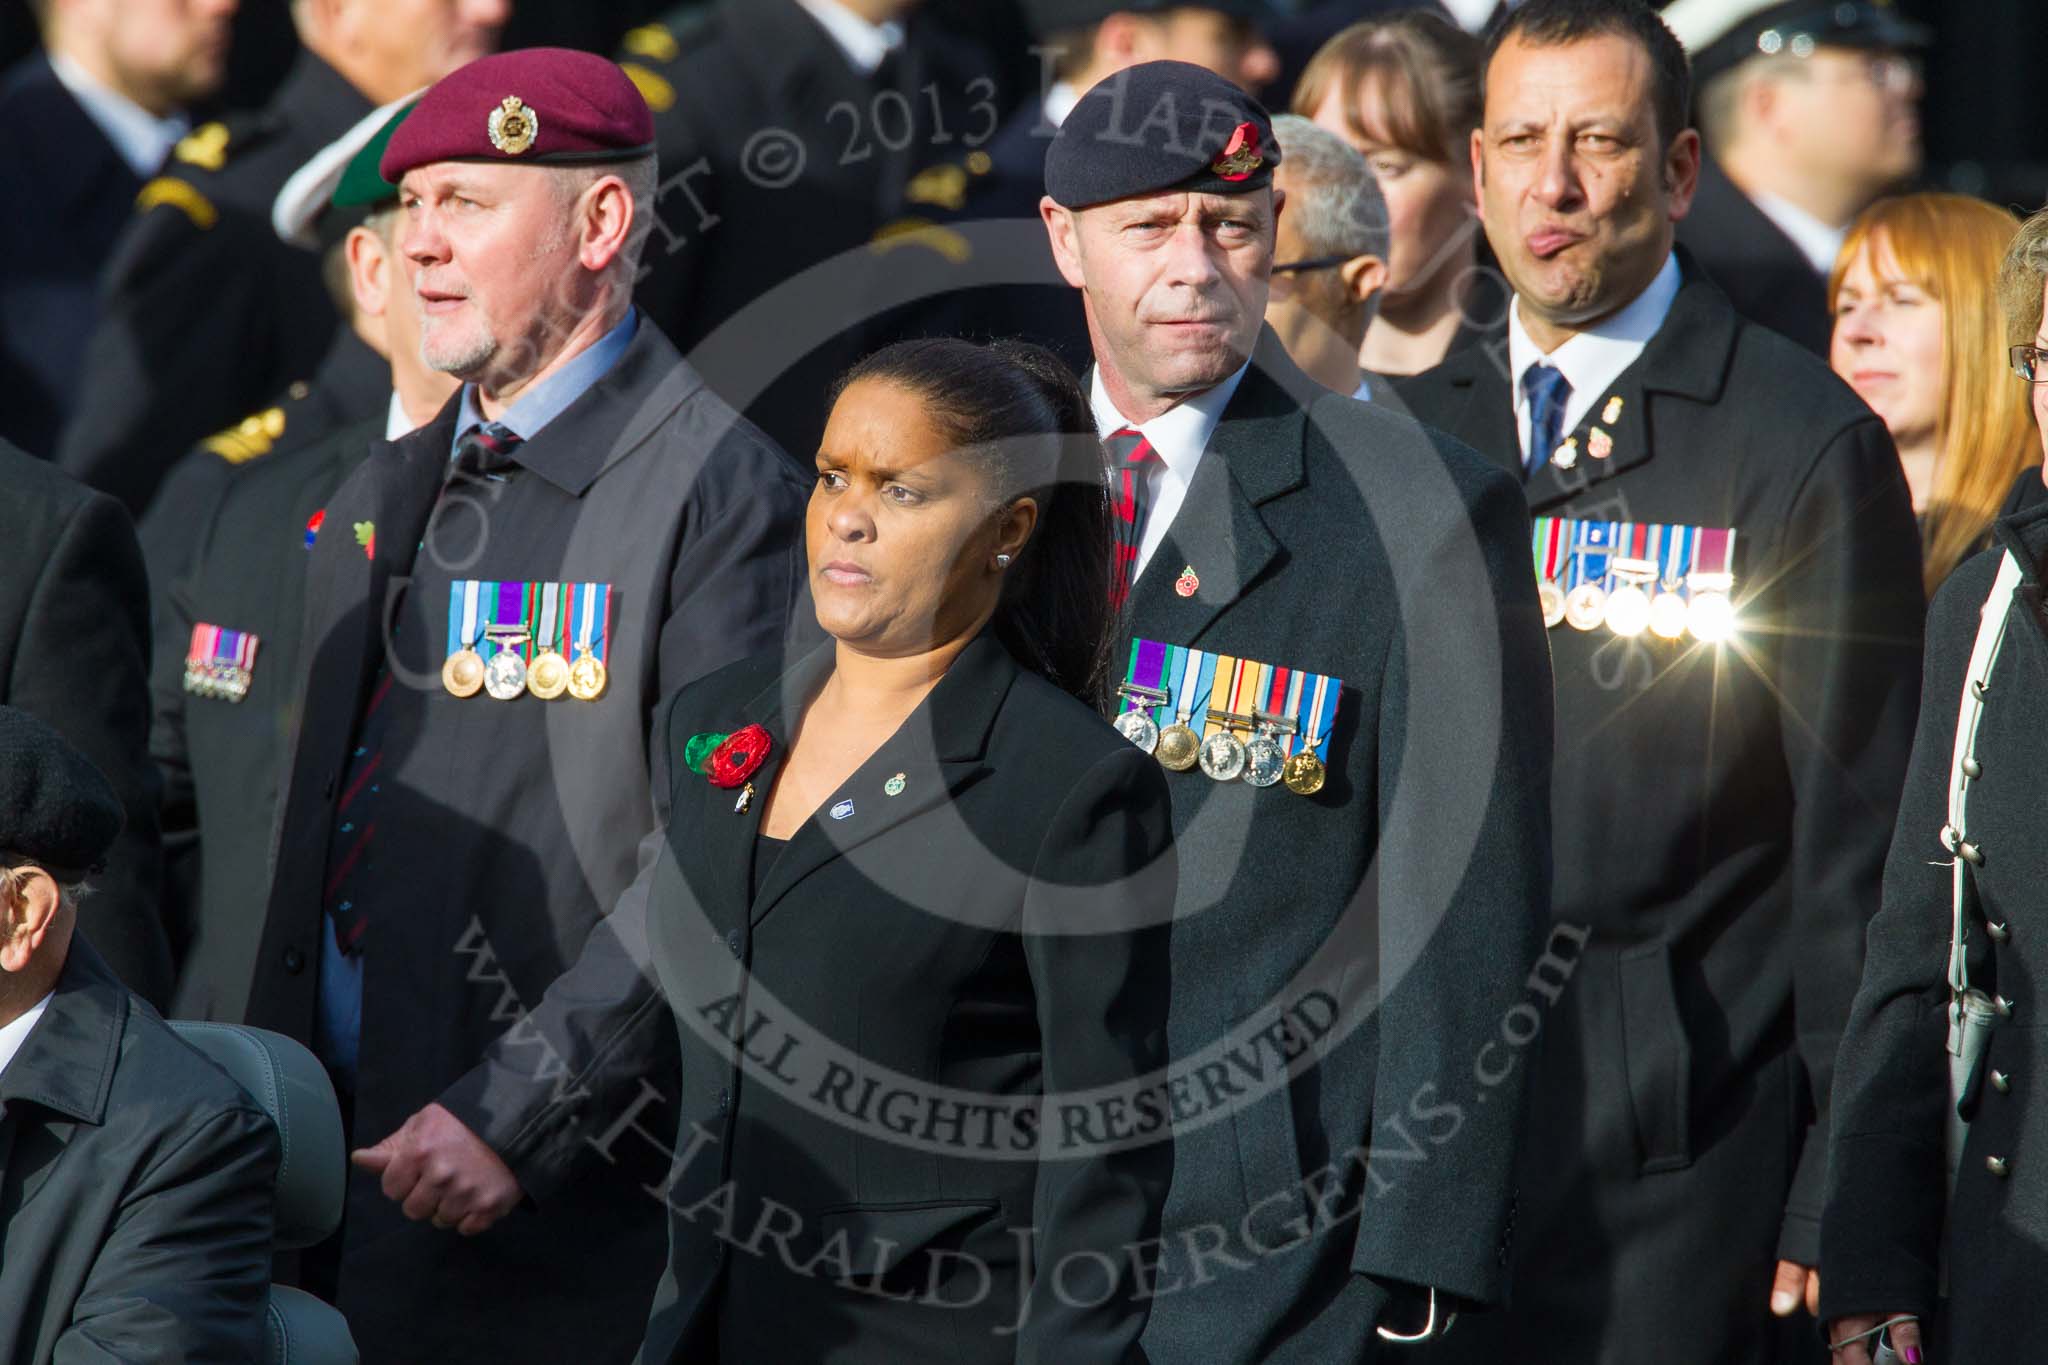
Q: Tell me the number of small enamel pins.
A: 7